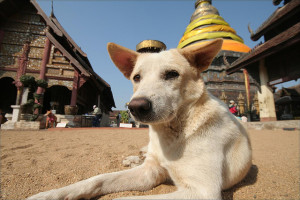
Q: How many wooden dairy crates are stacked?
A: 0